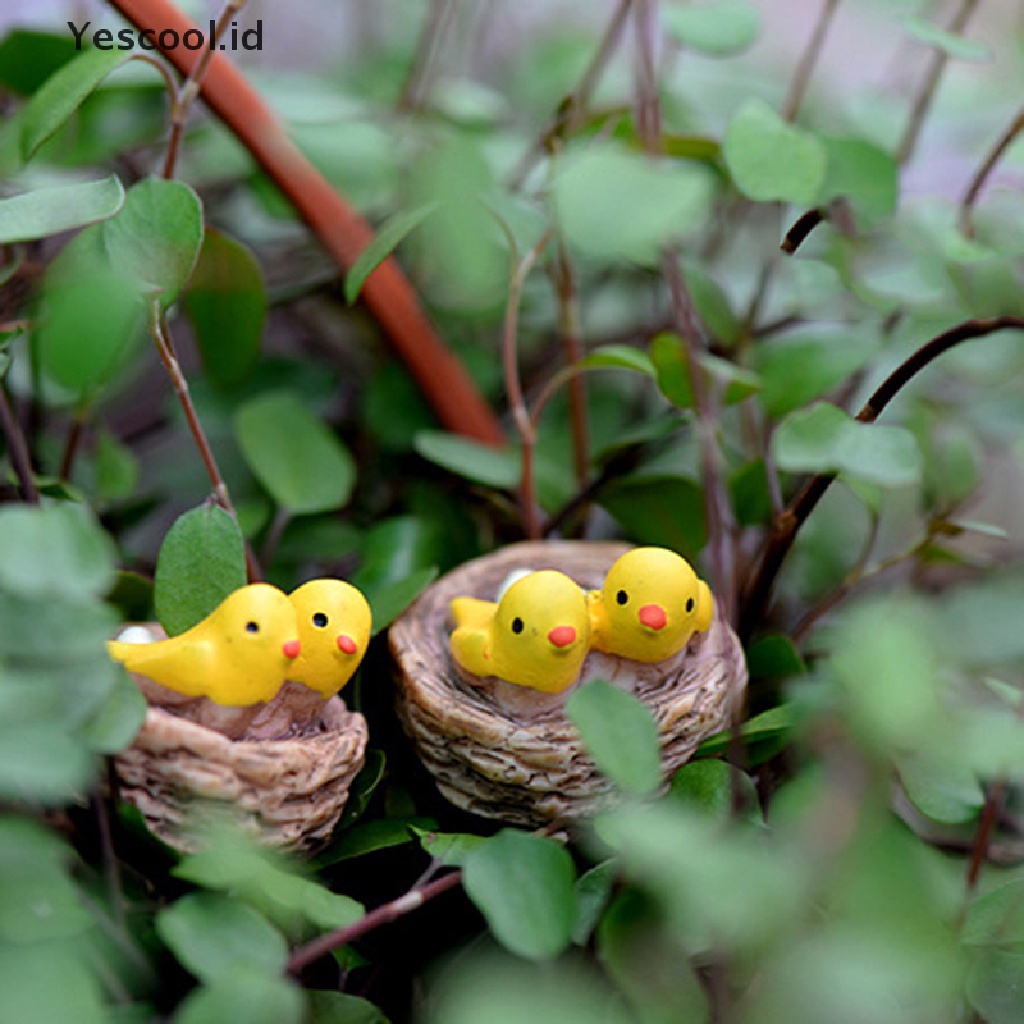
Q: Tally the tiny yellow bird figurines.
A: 4